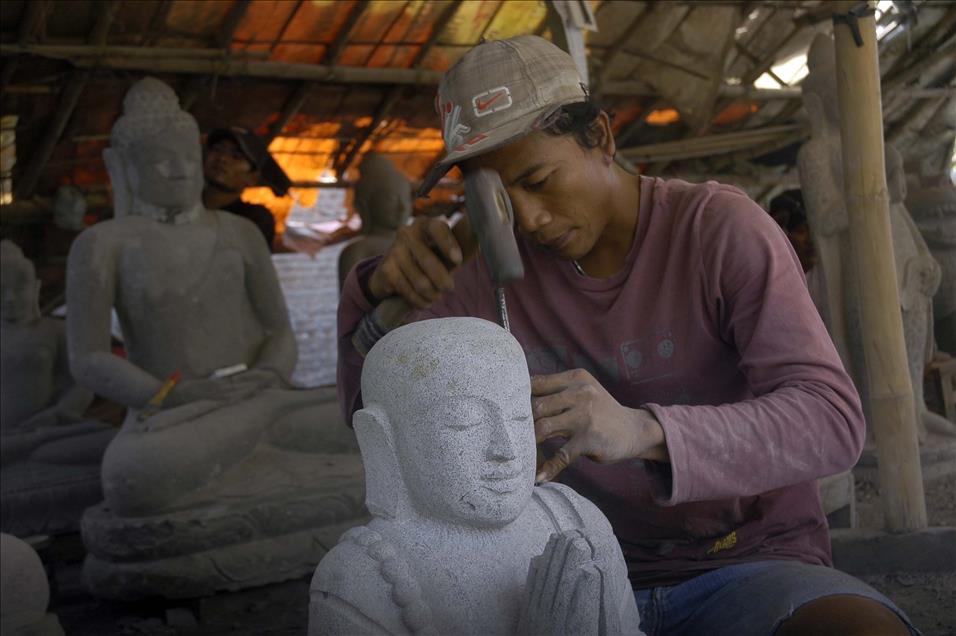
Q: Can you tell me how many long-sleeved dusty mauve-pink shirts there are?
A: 1